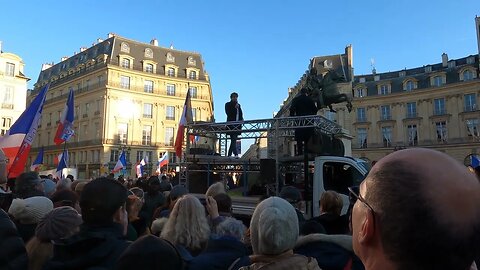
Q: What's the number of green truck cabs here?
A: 0